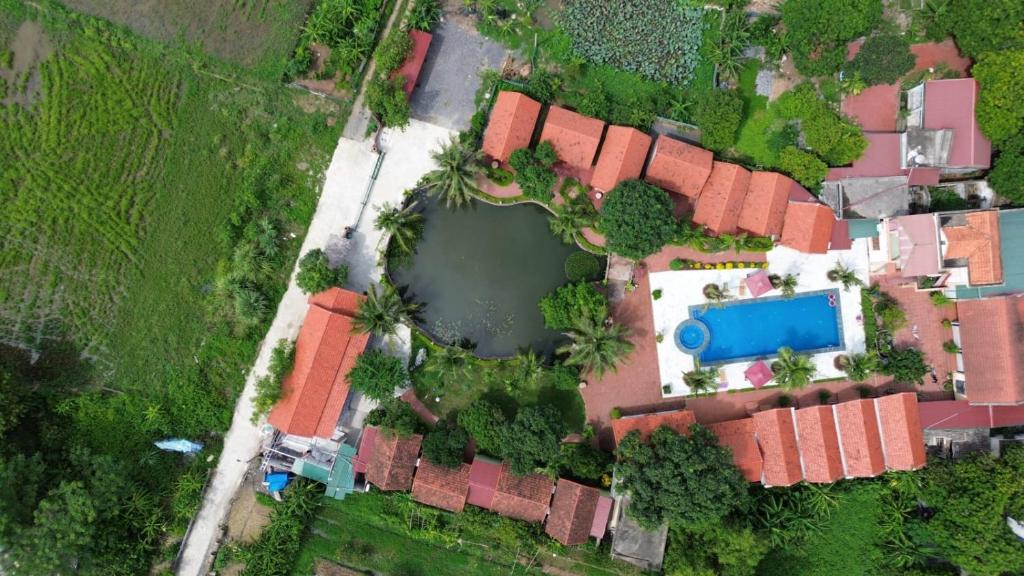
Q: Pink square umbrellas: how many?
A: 2